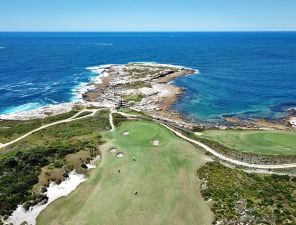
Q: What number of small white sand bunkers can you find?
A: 4